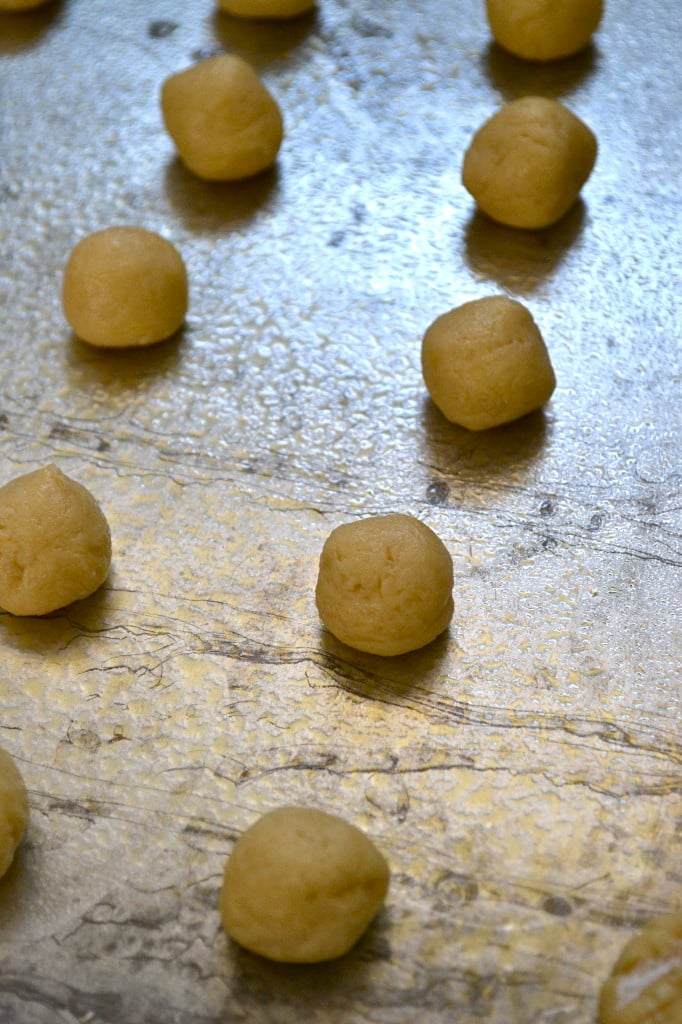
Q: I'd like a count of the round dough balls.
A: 12